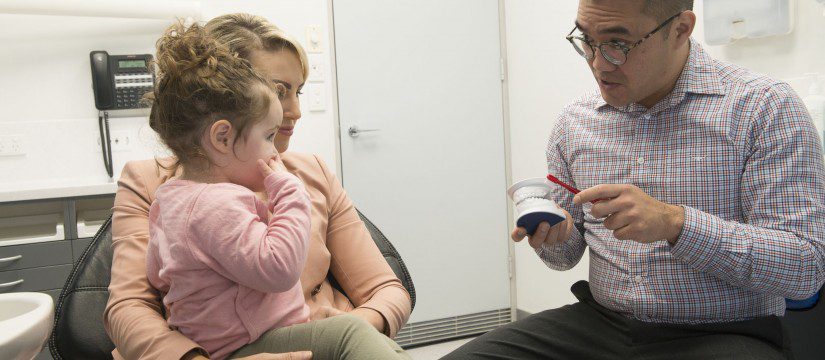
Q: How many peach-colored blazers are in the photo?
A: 1